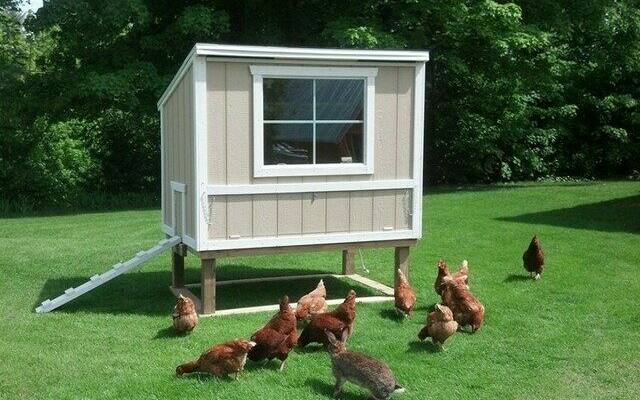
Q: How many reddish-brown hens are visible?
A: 10